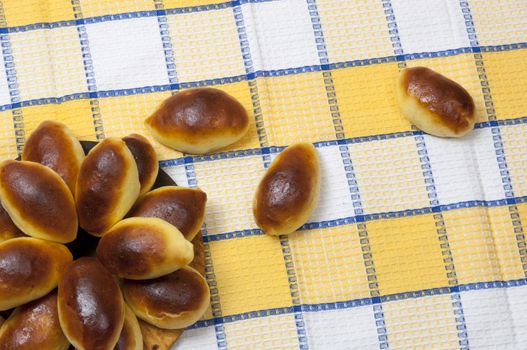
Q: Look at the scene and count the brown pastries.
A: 15